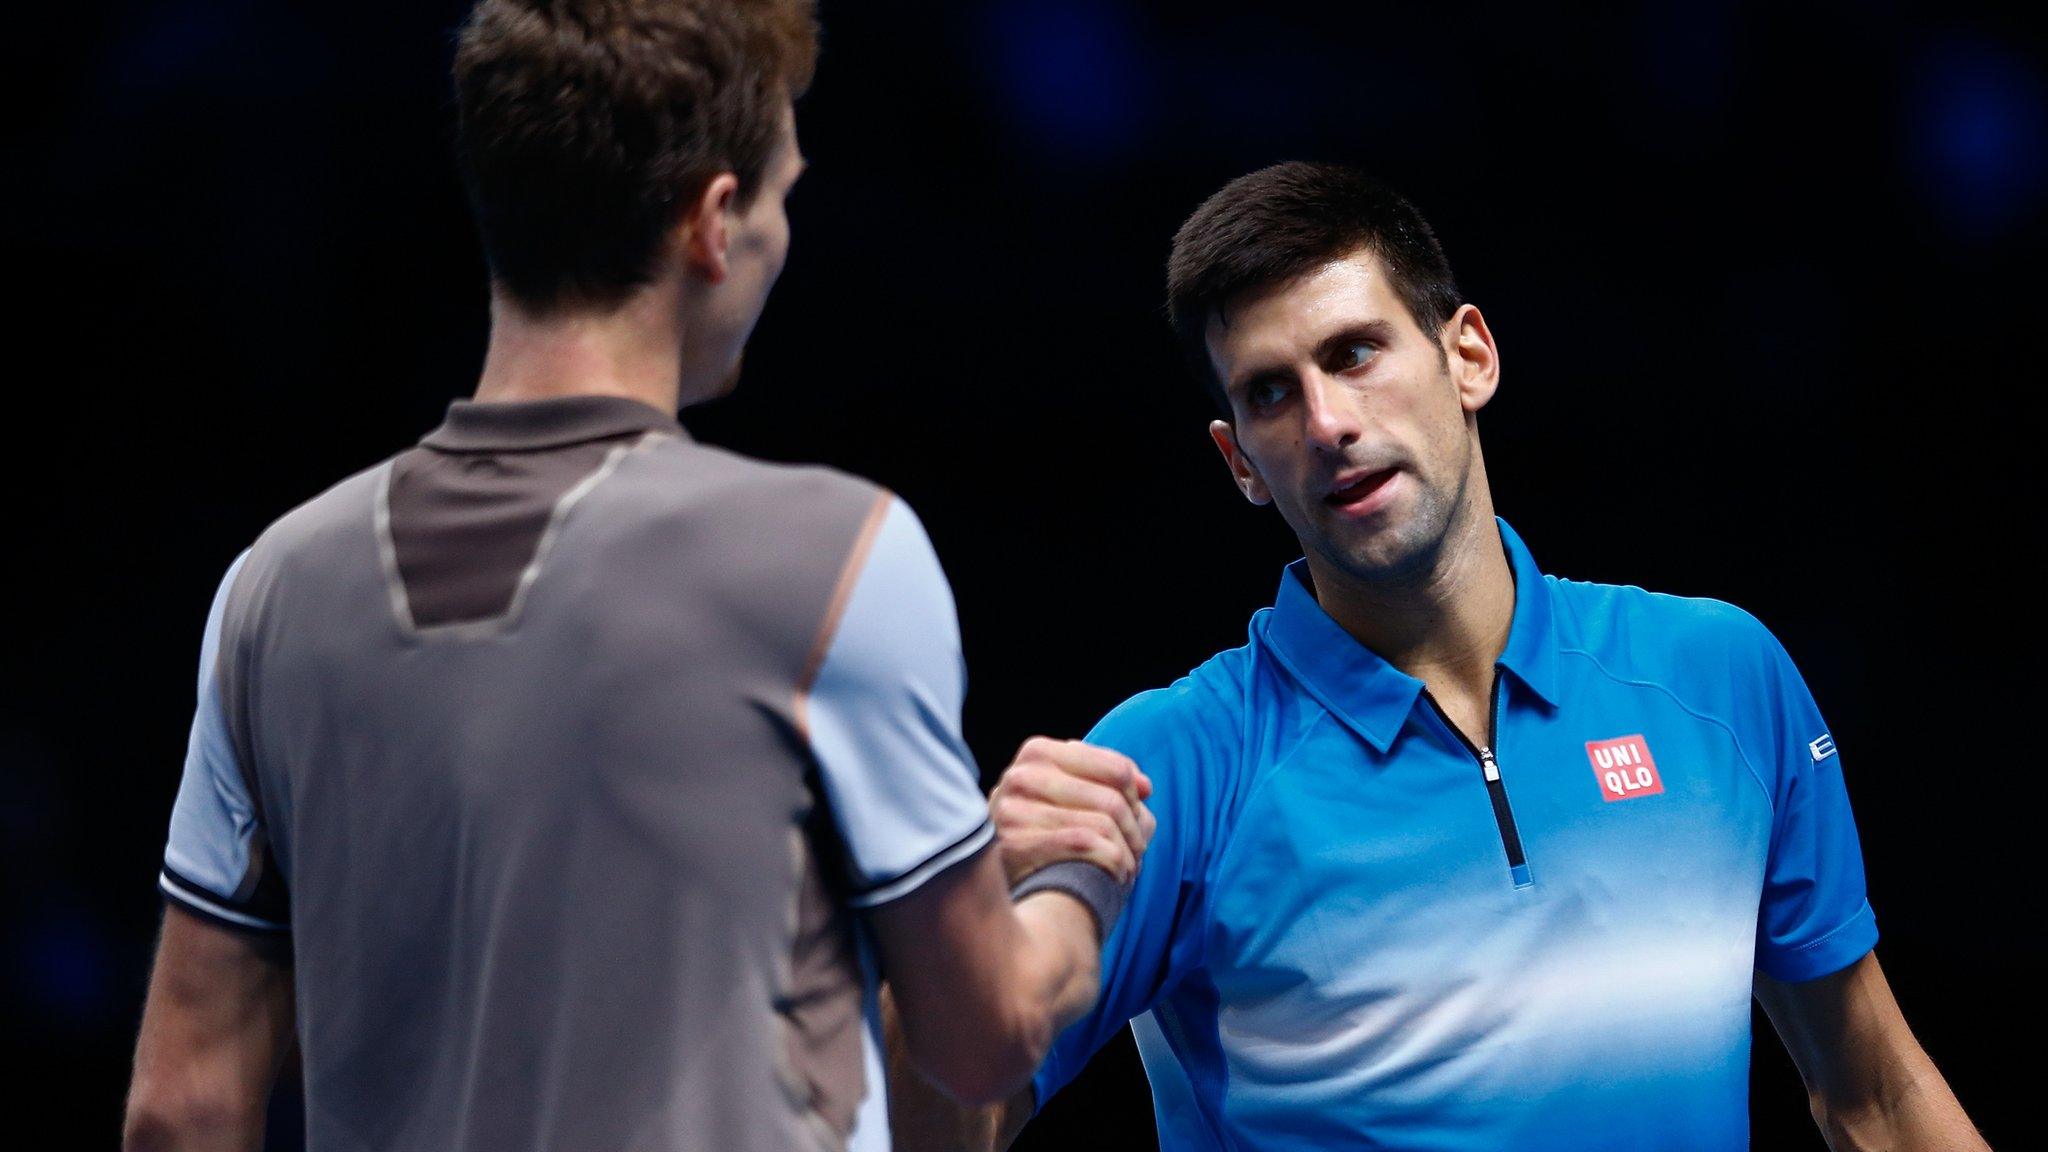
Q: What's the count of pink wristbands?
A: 0